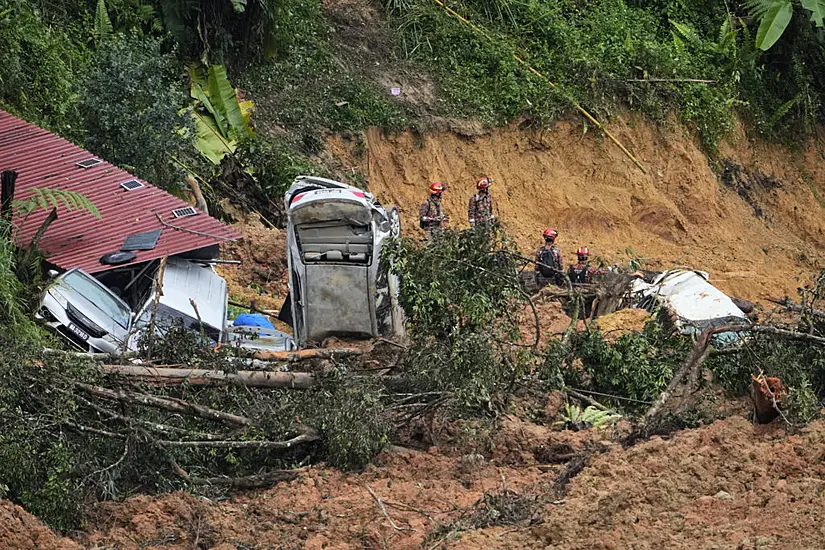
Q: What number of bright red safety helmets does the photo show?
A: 4